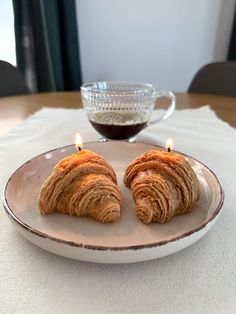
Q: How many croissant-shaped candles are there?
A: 2